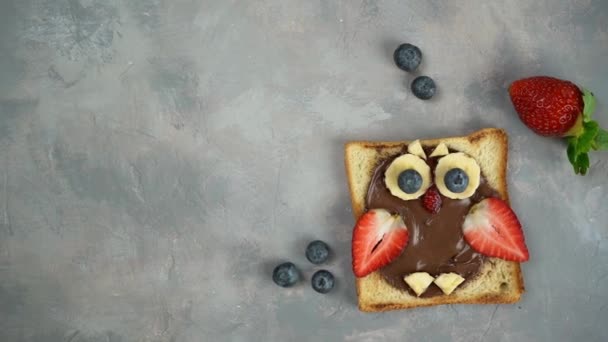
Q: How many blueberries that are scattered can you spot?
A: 5